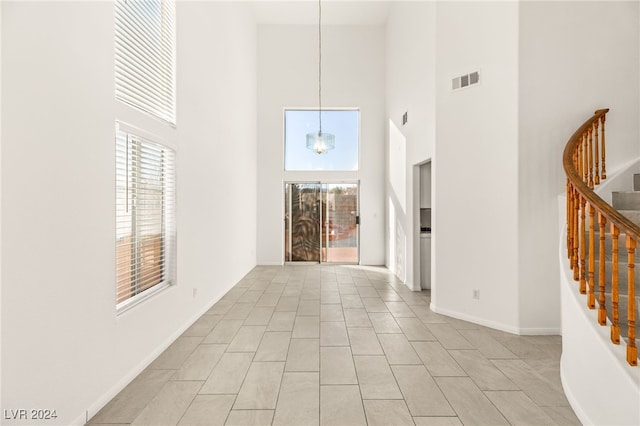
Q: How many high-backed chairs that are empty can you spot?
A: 0